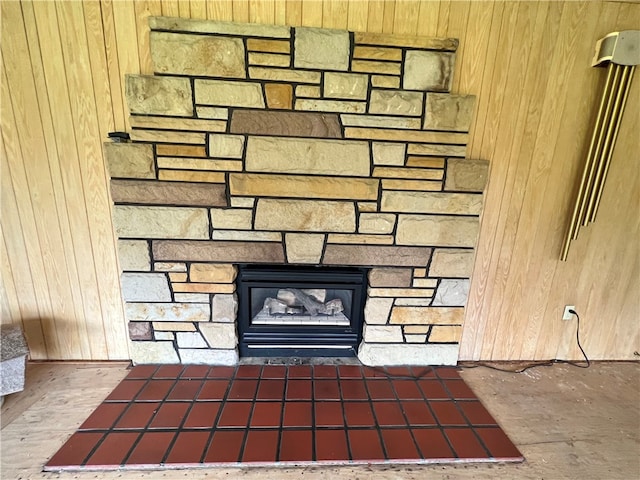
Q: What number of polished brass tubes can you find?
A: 4